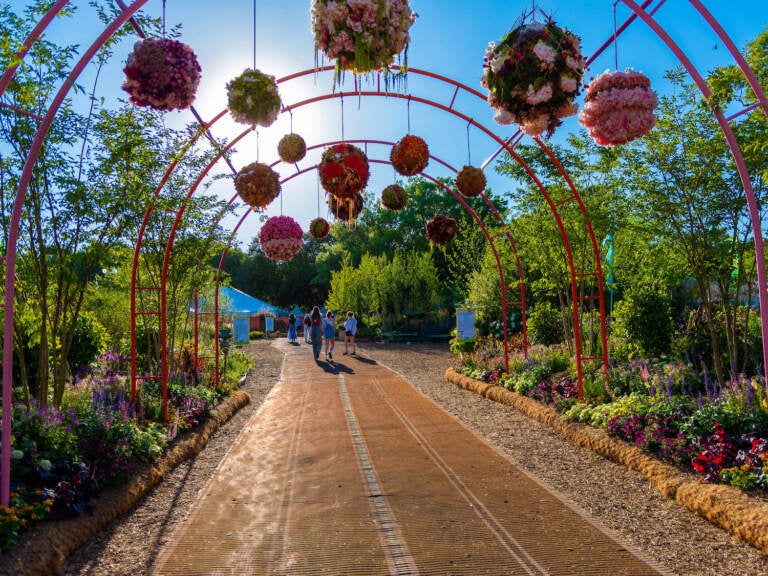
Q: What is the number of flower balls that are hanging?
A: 15